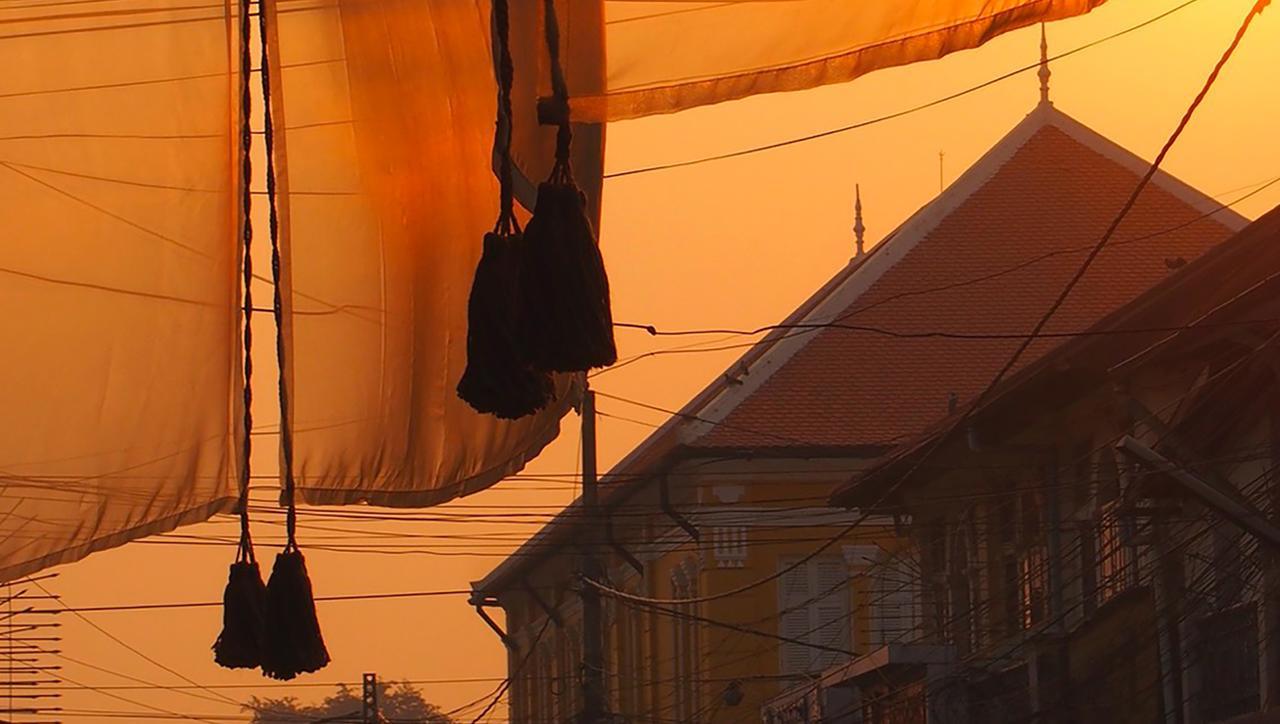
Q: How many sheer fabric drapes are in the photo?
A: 3